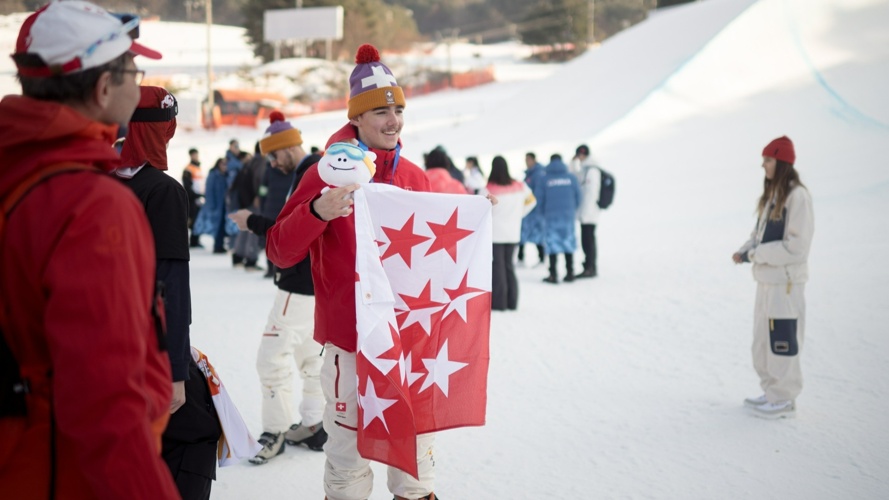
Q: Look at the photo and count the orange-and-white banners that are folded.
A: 1